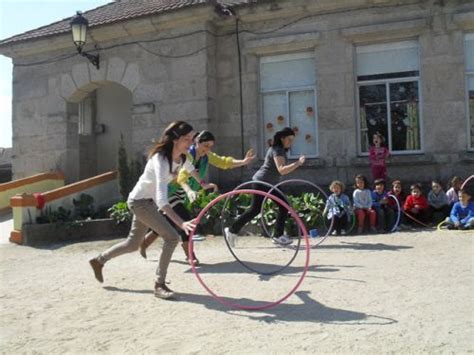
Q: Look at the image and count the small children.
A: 9